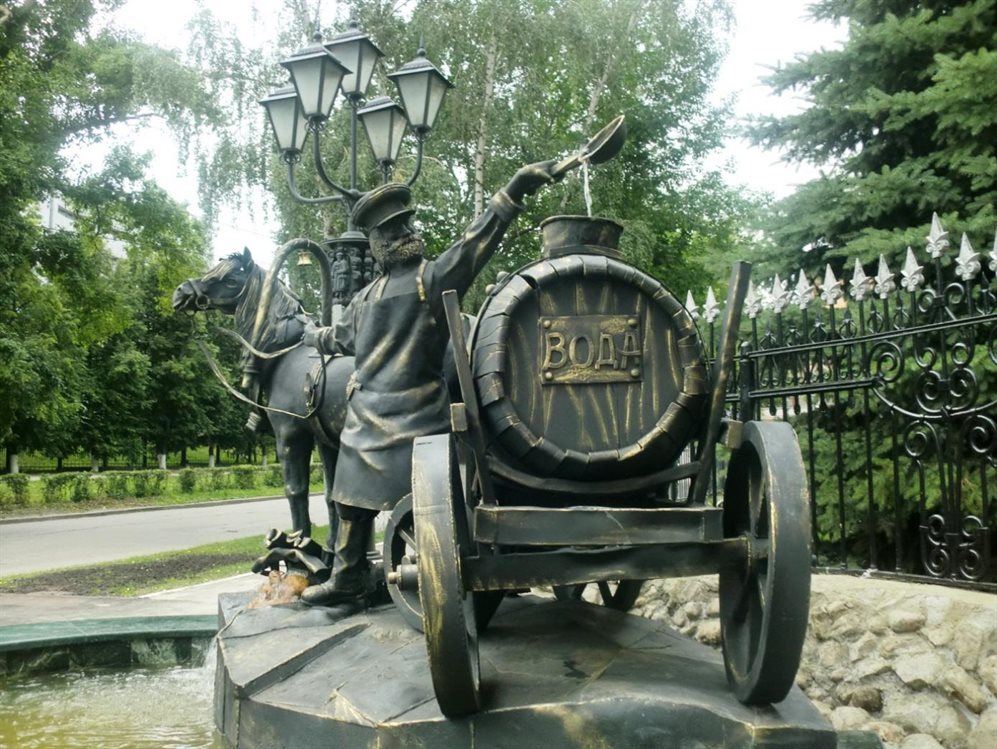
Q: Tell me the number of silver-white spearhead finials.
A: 12